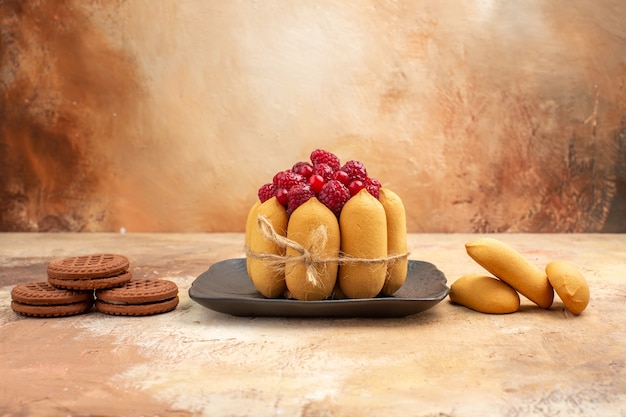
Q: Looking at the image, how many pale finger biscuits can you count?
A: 8